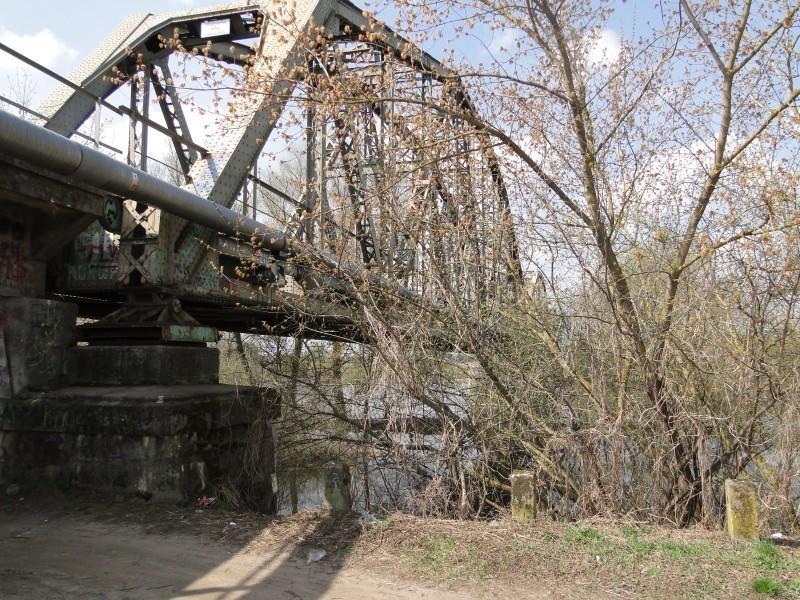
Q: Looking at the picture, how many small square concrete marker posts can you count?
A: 3